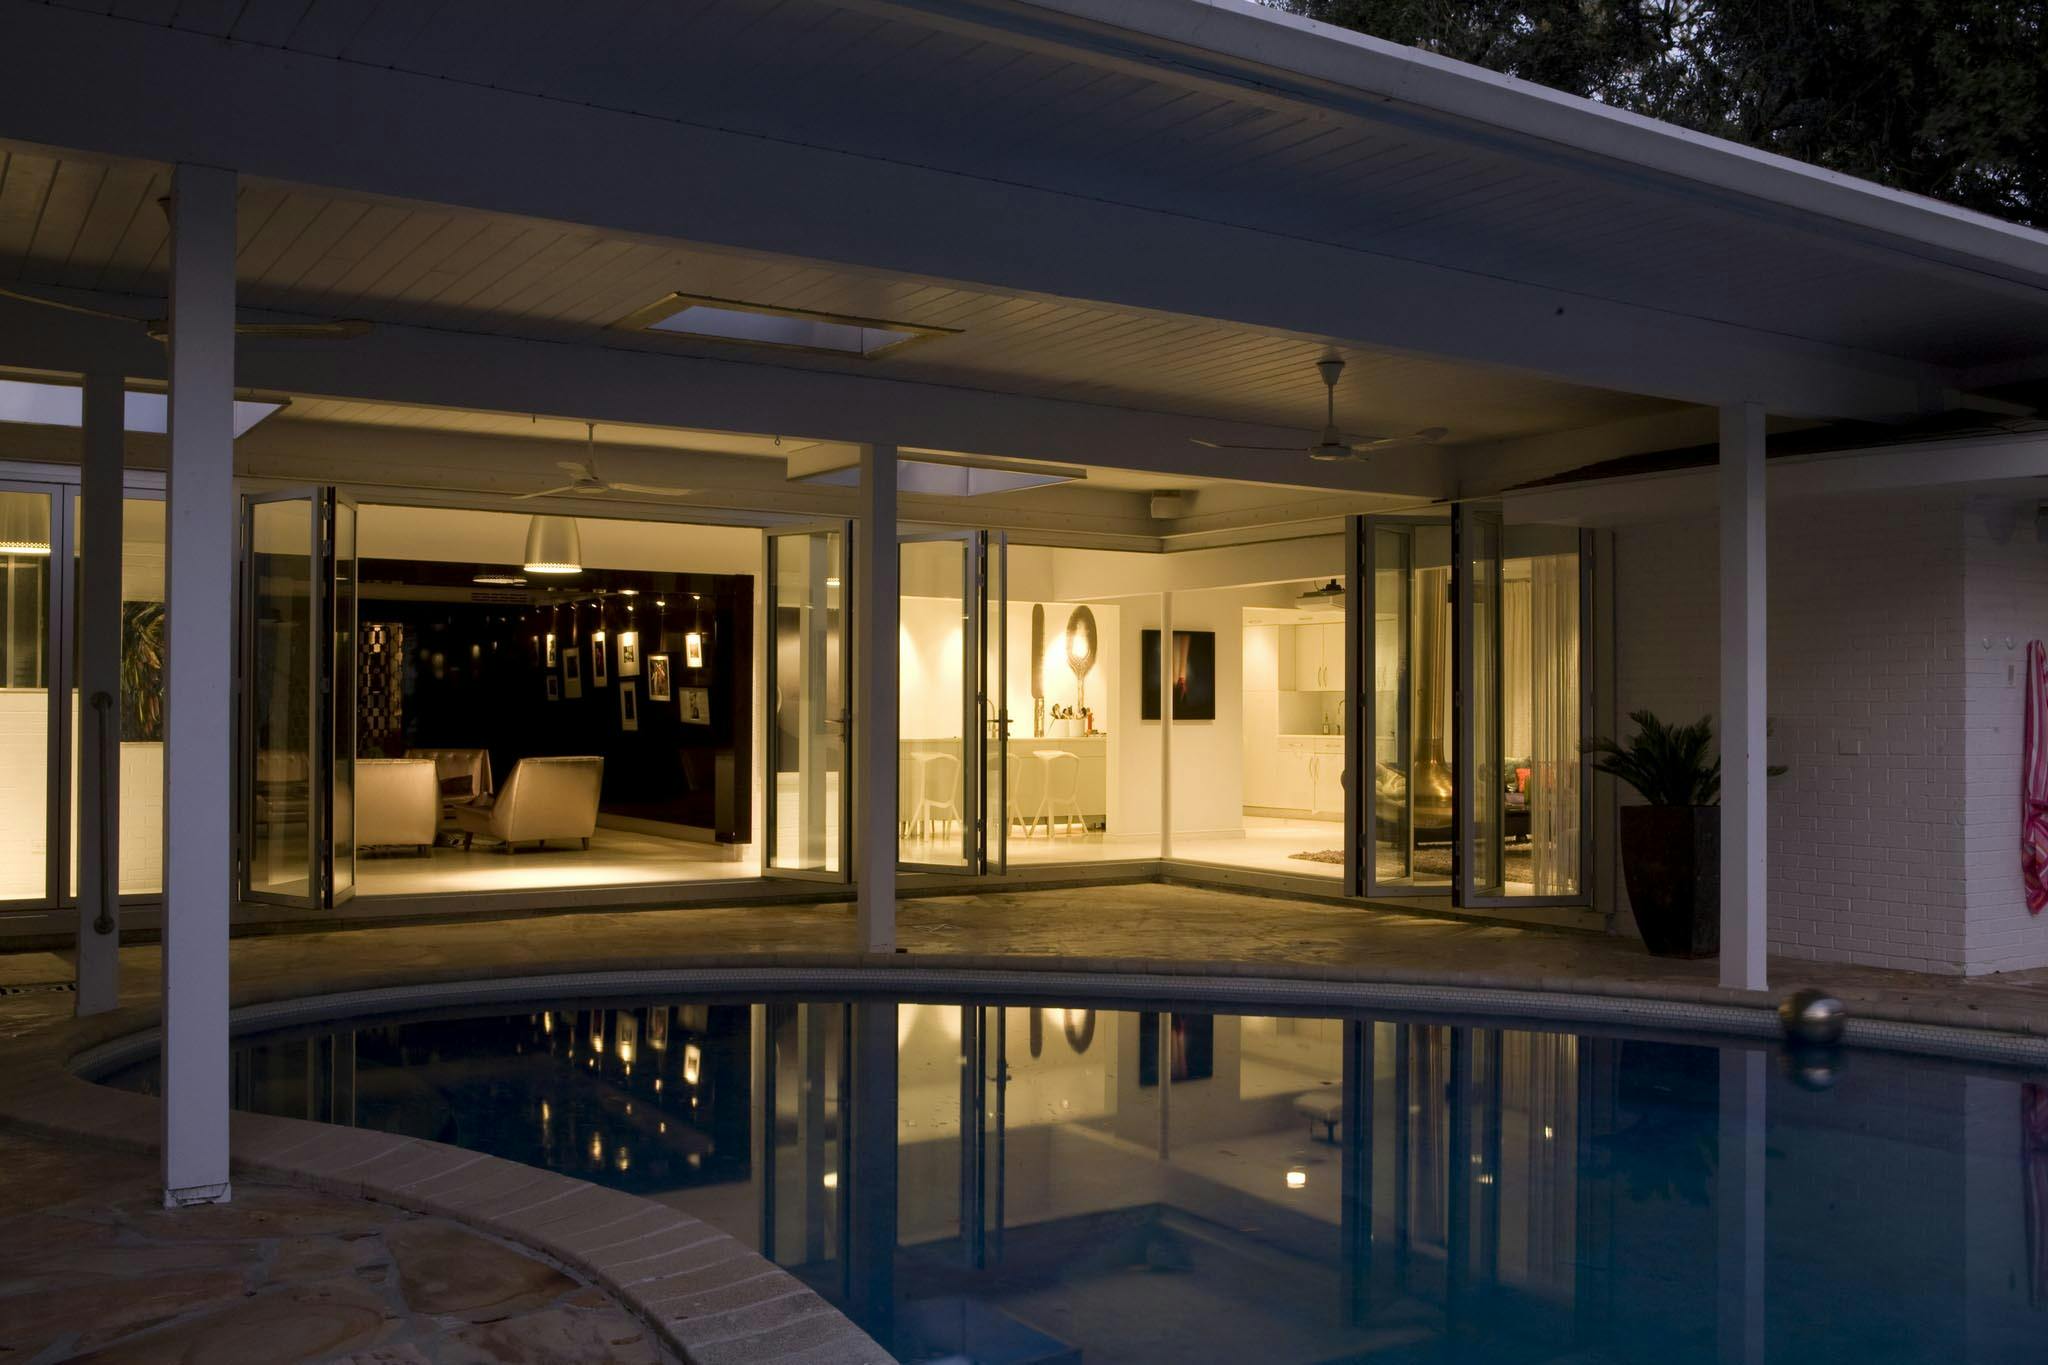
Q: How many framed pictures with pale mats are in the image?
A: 9